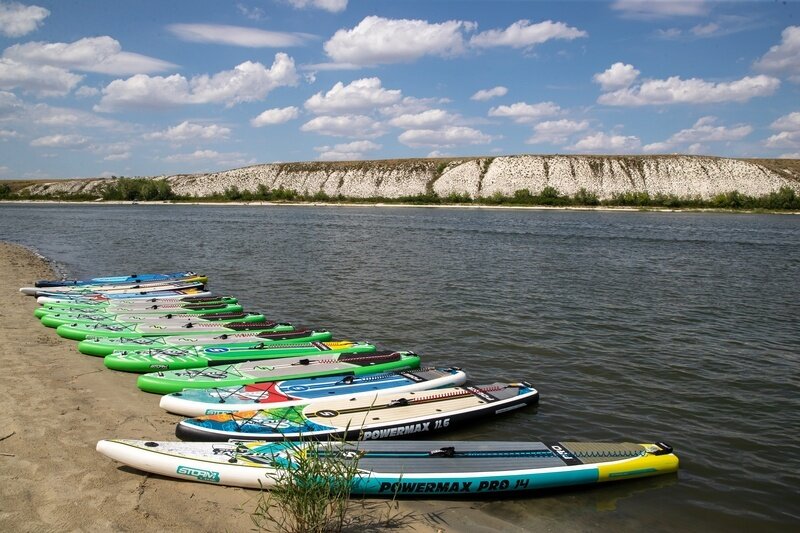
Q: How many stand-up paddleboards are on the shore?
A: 14